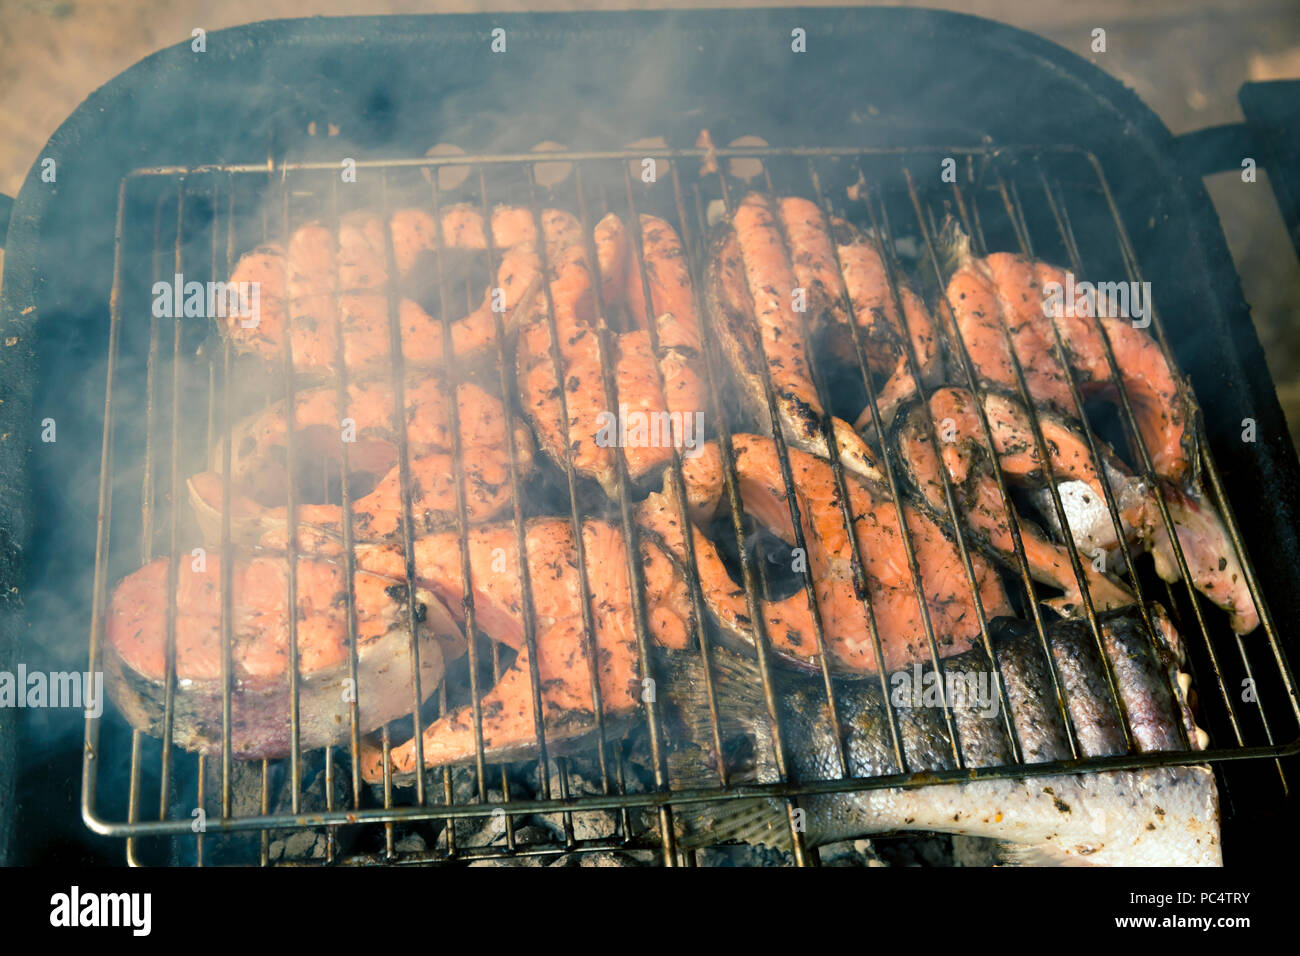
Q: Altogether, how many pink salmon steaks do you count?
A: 9